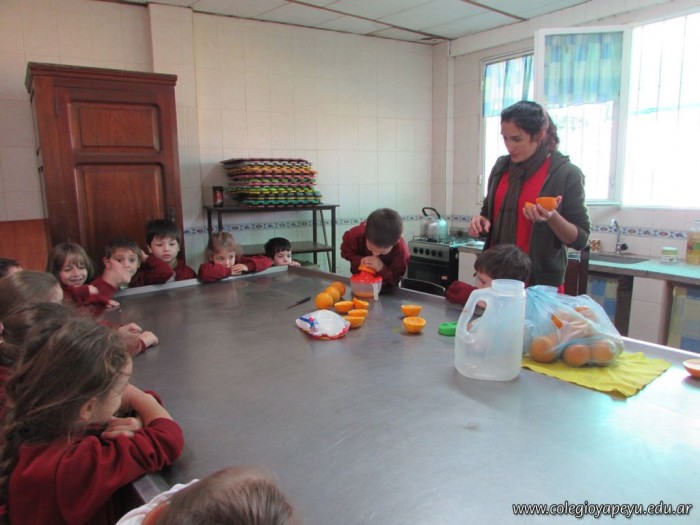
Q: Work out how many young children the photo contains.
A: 12